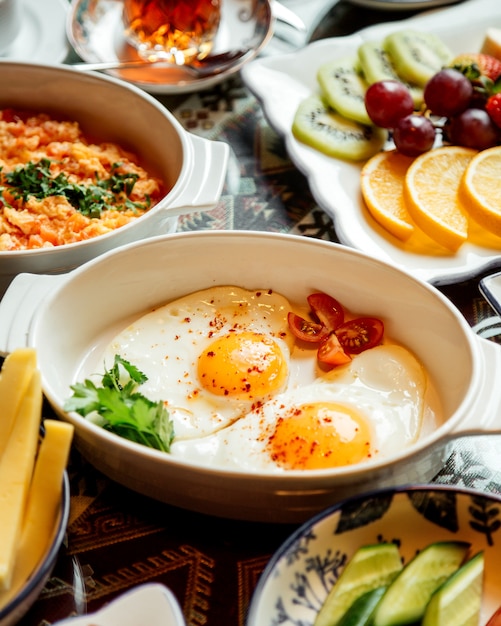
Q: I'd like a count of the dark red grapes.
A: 4